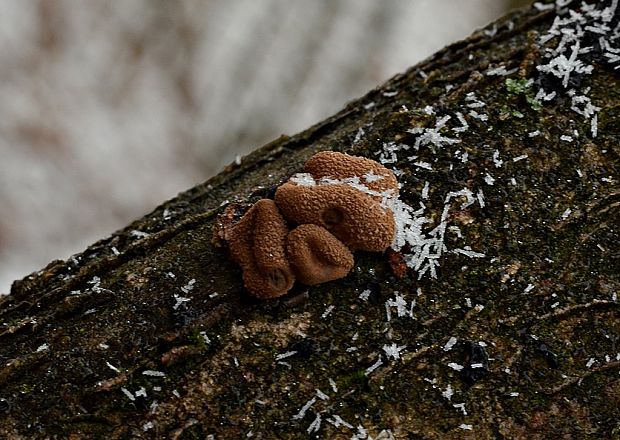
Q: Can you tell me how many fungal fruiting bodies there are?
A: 4